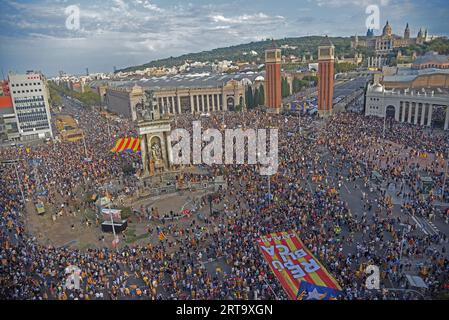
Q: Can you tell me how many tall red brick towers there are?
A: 2